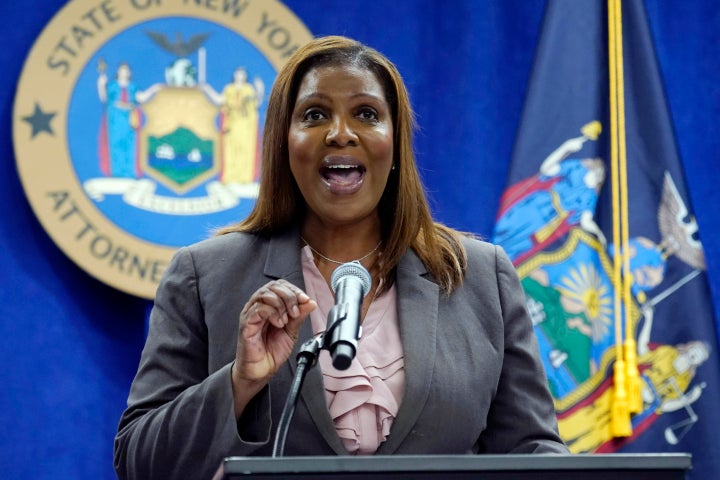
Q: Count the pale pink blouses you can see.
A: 1